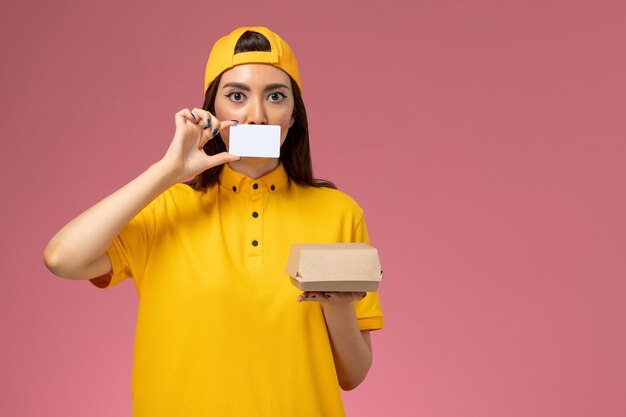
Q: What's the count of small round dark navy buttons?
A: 5